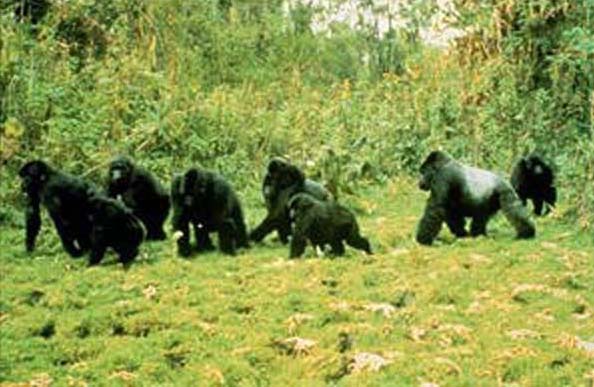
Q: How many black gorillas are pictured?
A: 7